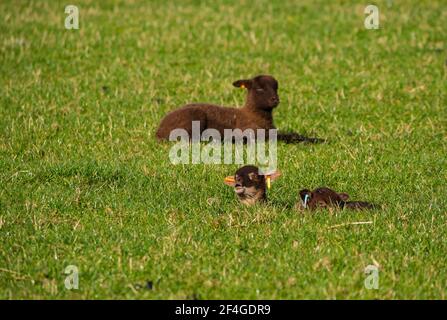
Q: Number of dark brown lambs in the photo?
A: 3